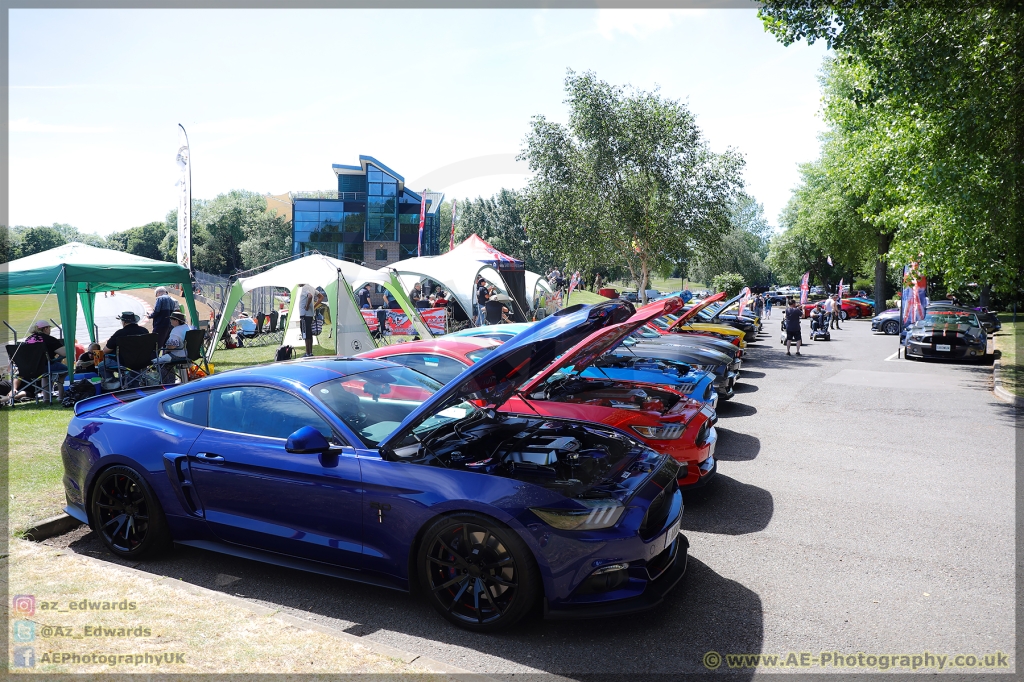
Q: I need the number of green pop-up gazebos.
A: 1